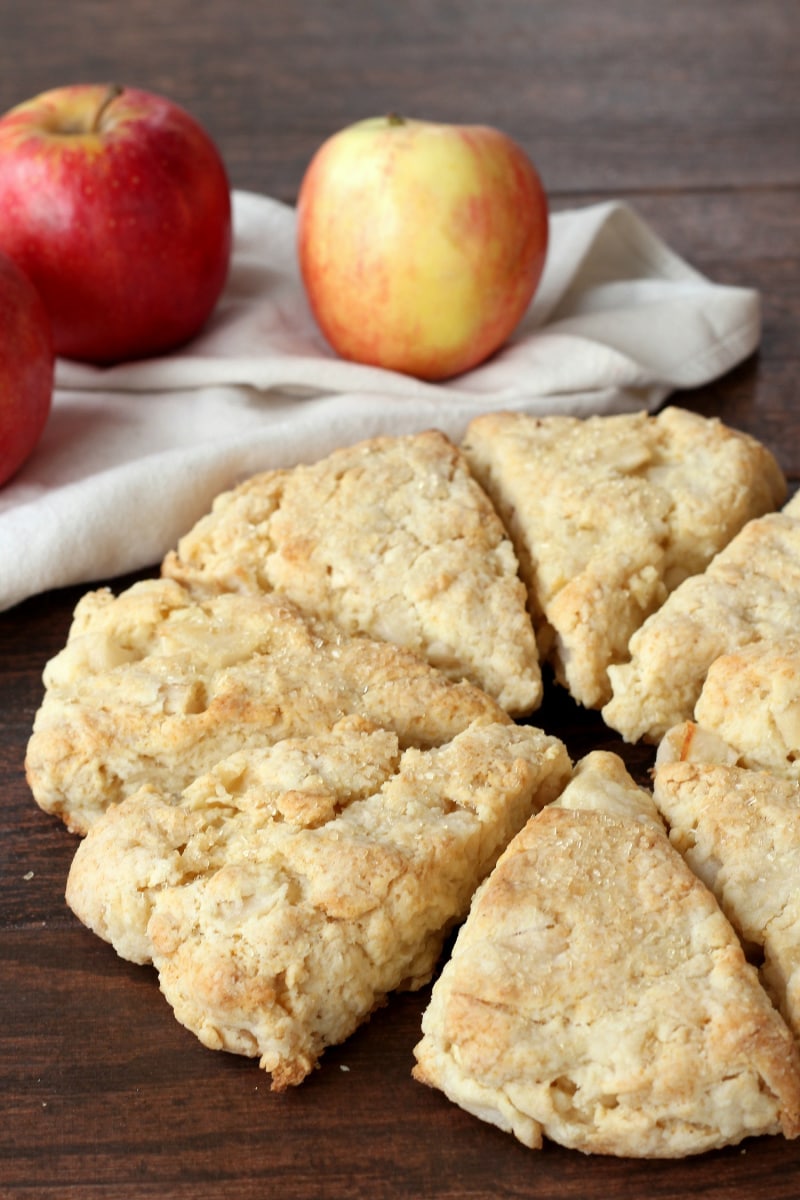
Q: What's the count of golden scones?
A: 8